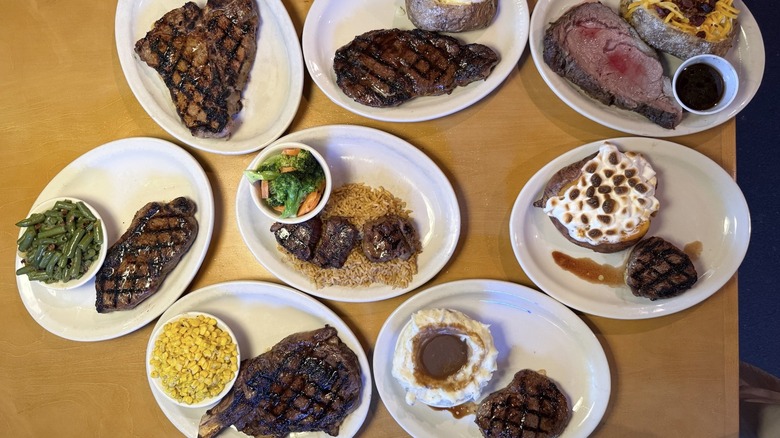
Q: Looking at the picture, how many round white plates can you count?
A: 8